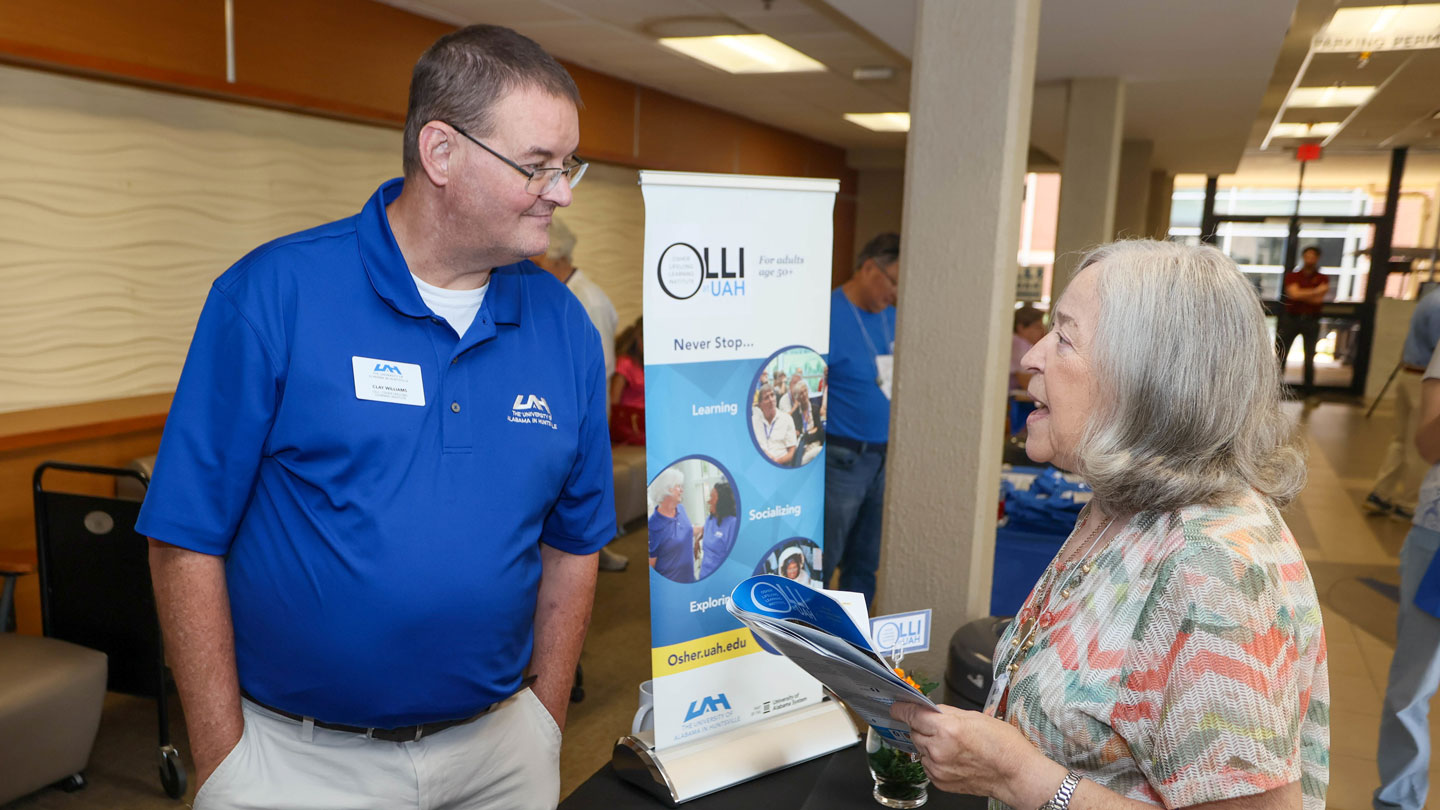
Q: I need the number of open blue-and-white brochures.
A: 1